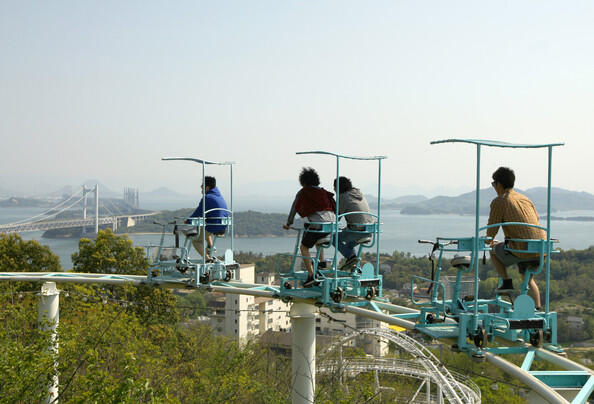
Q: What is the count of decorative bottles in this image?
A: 0